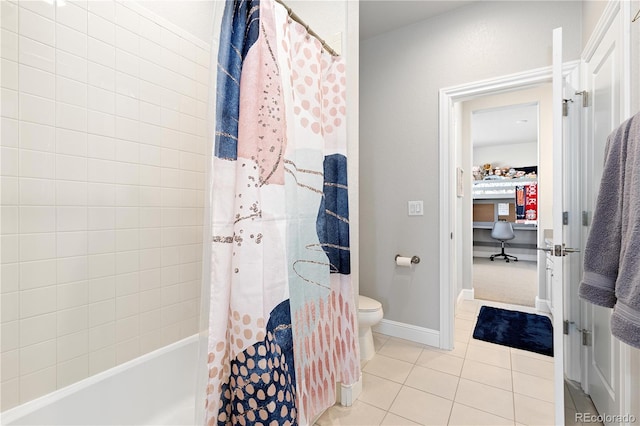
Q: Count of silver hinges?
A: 6